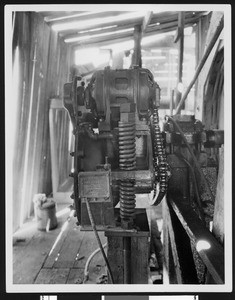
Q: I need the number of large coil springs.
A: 2